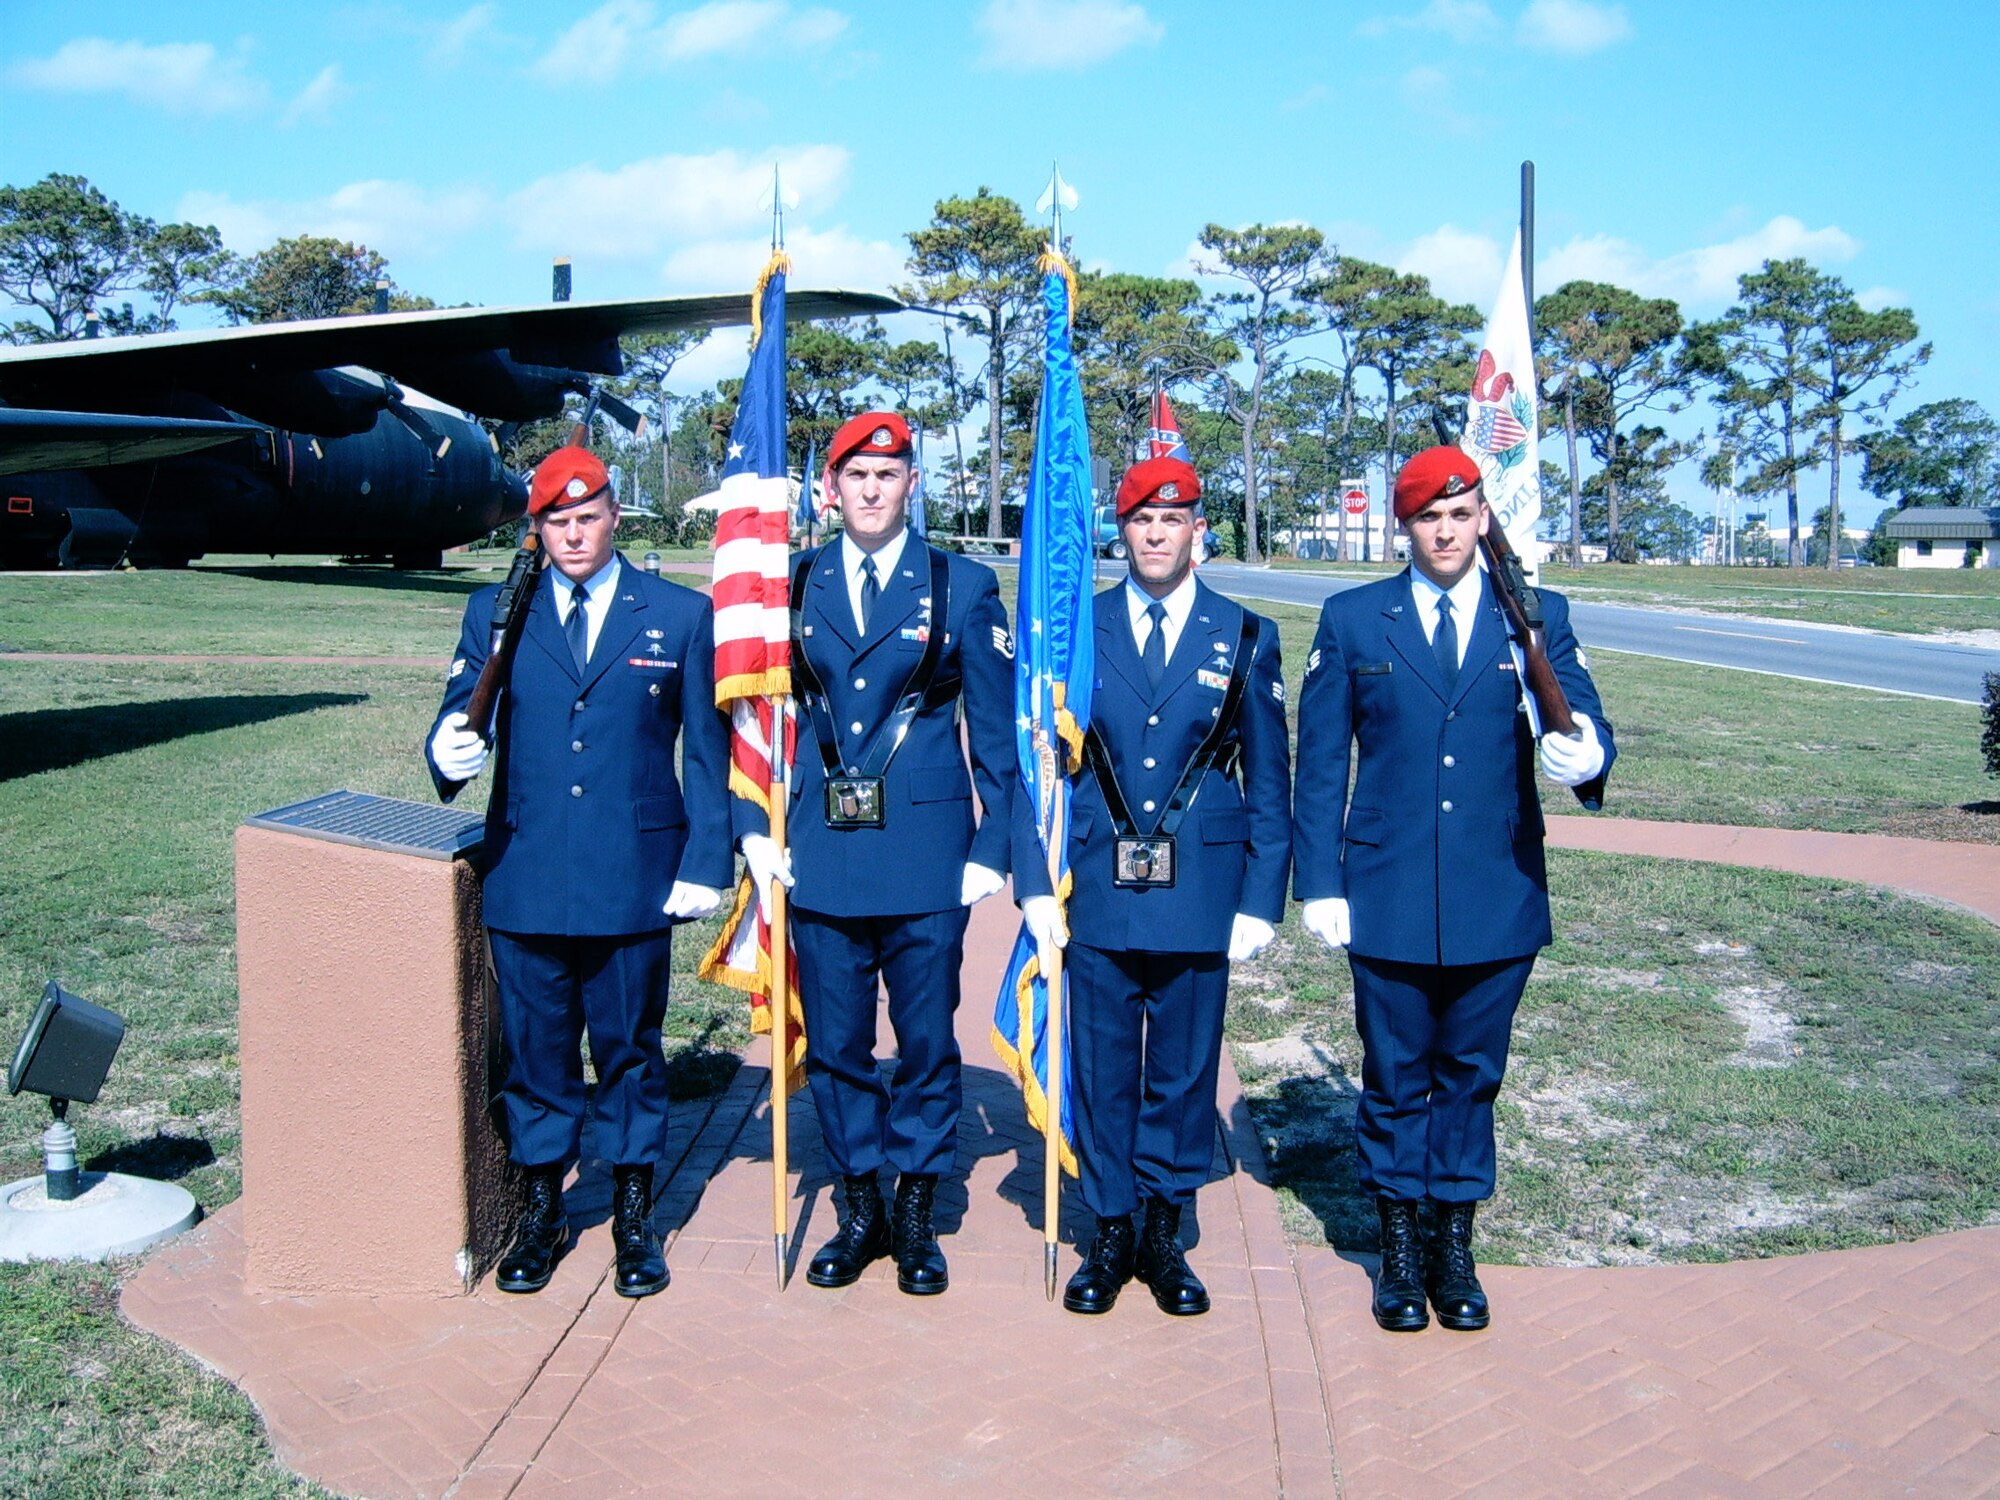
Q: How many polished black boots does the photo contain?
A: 8